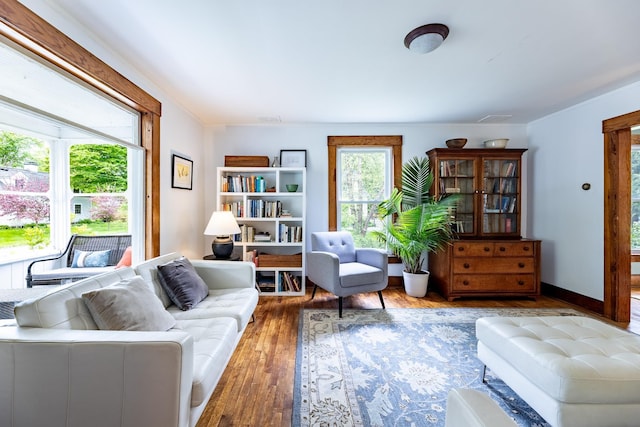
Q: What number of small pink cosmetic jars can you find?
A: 0